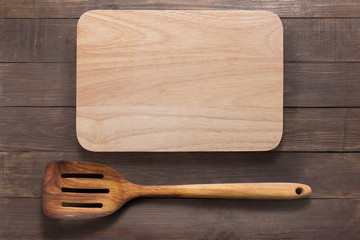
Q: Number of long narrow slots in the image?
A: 3